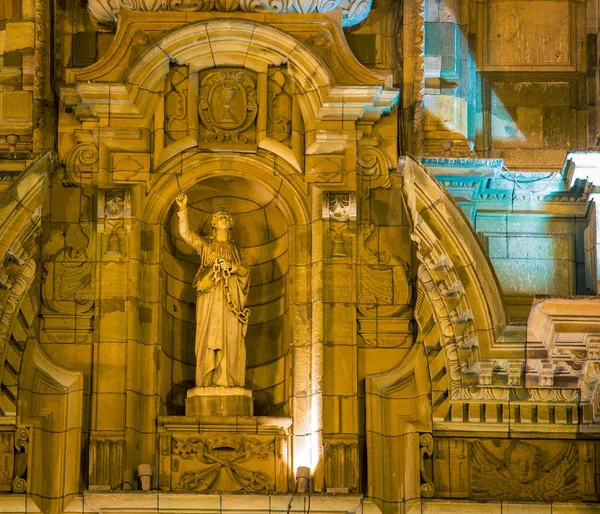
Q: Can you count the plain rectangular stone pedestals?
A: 1